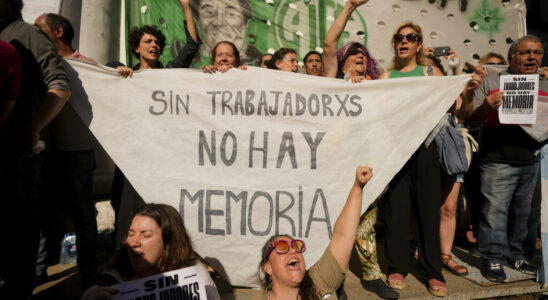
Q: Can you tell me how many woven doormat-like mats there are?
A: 0